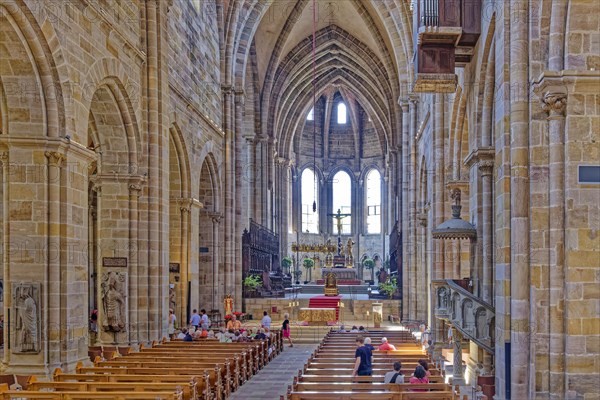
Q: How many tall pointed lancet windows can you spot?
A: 3